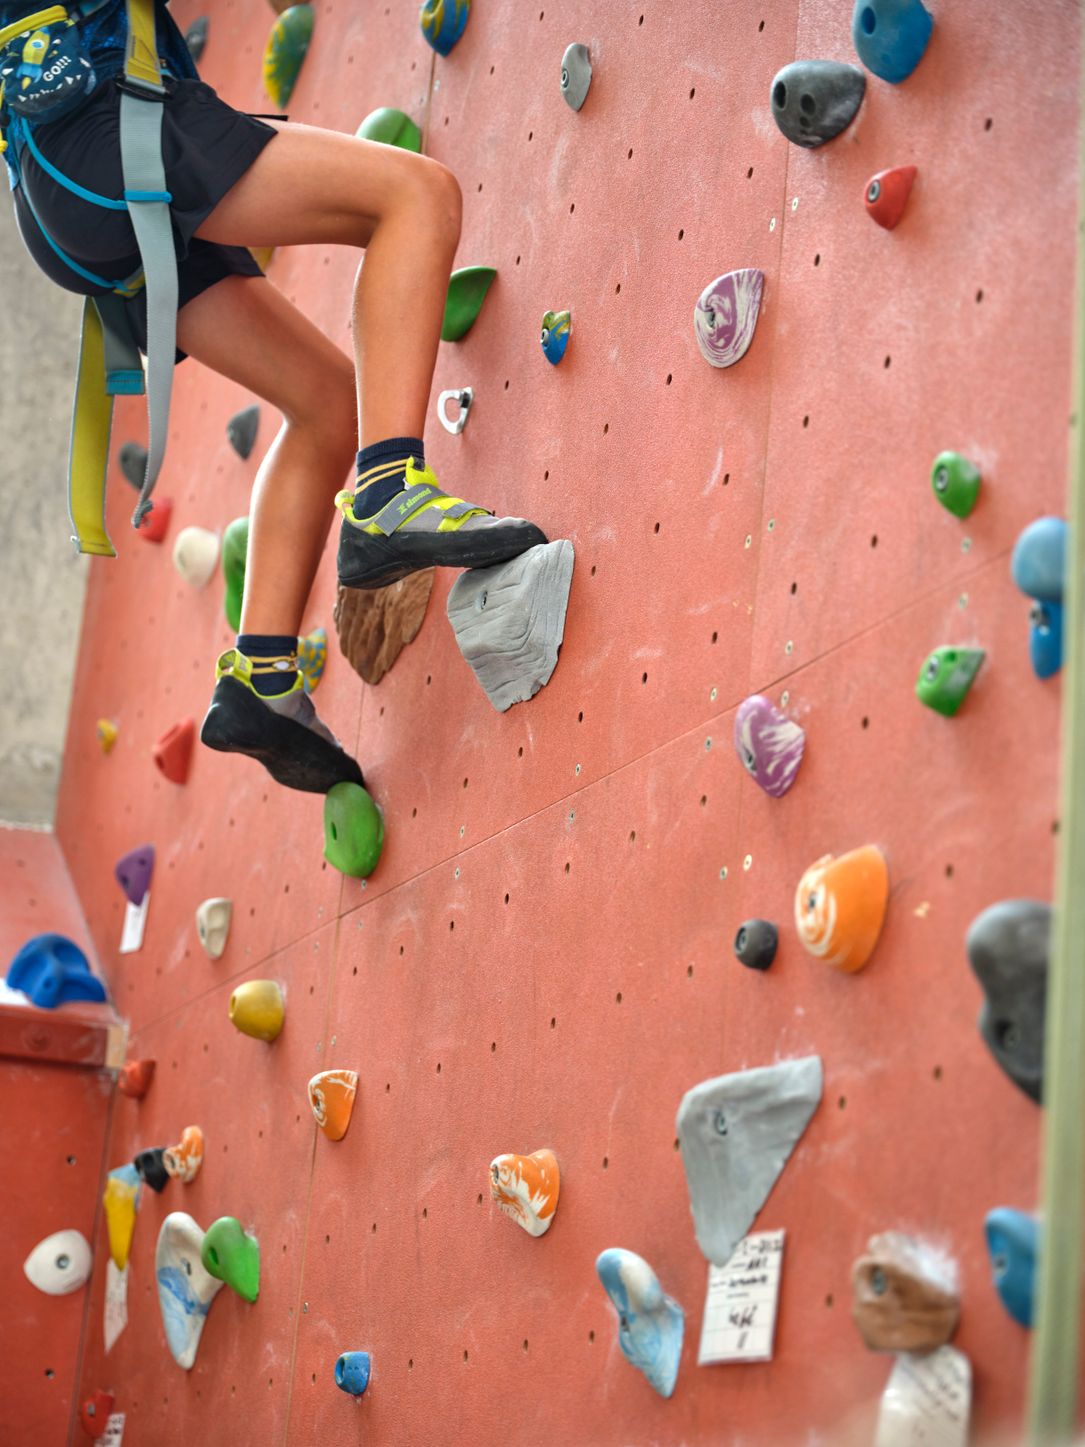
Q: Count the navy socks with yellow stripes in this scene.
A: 2